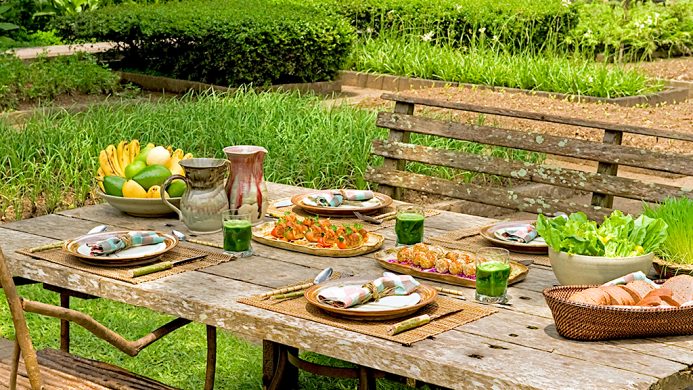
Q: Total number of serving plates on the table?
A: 2